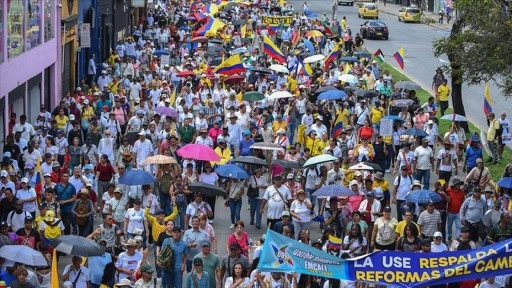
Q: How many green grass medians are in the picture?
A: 1